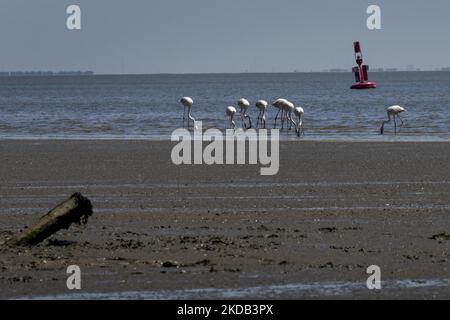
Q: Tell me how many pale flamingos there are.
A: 8